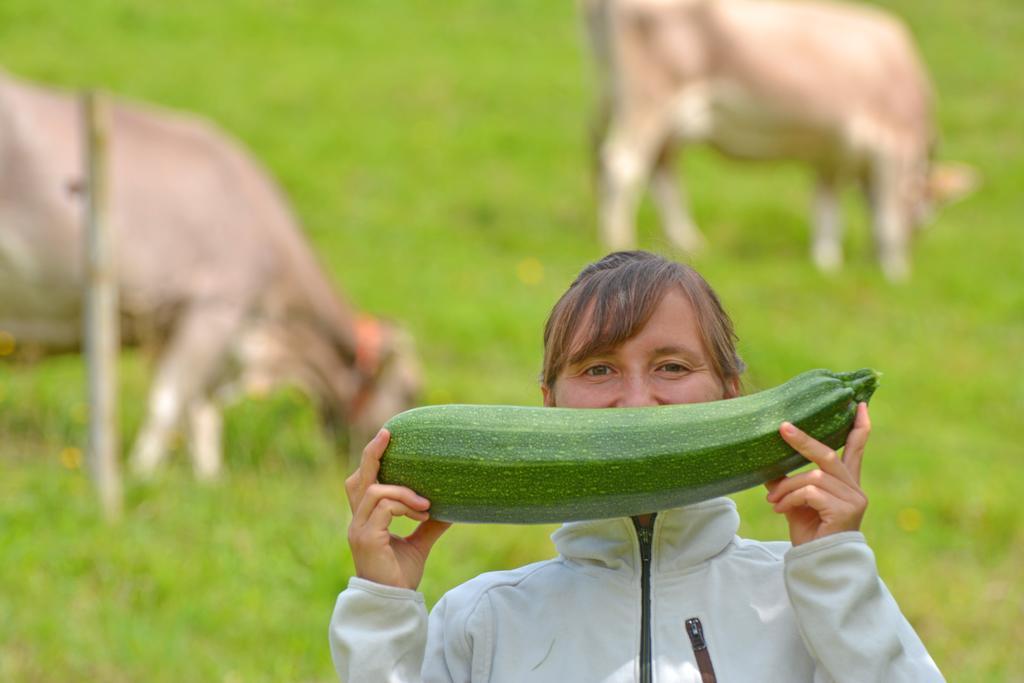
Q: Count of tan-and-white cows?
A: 2